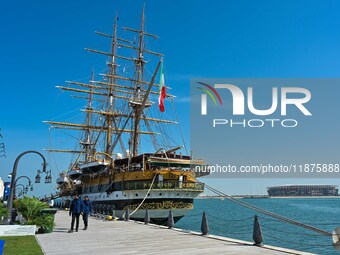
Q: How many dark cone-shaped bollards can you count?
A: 5